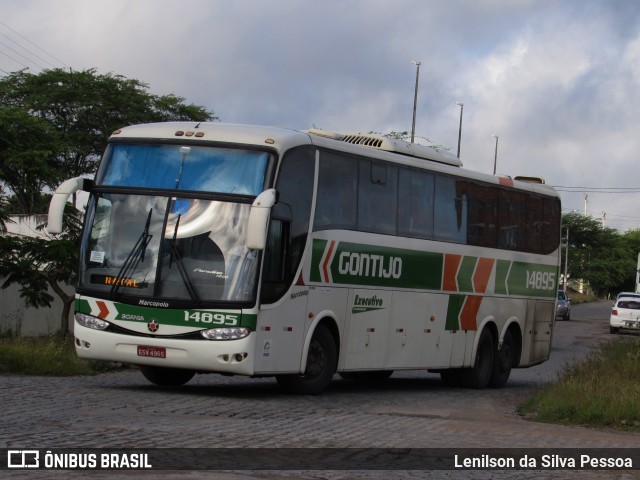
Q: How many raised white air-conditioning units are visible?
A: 1